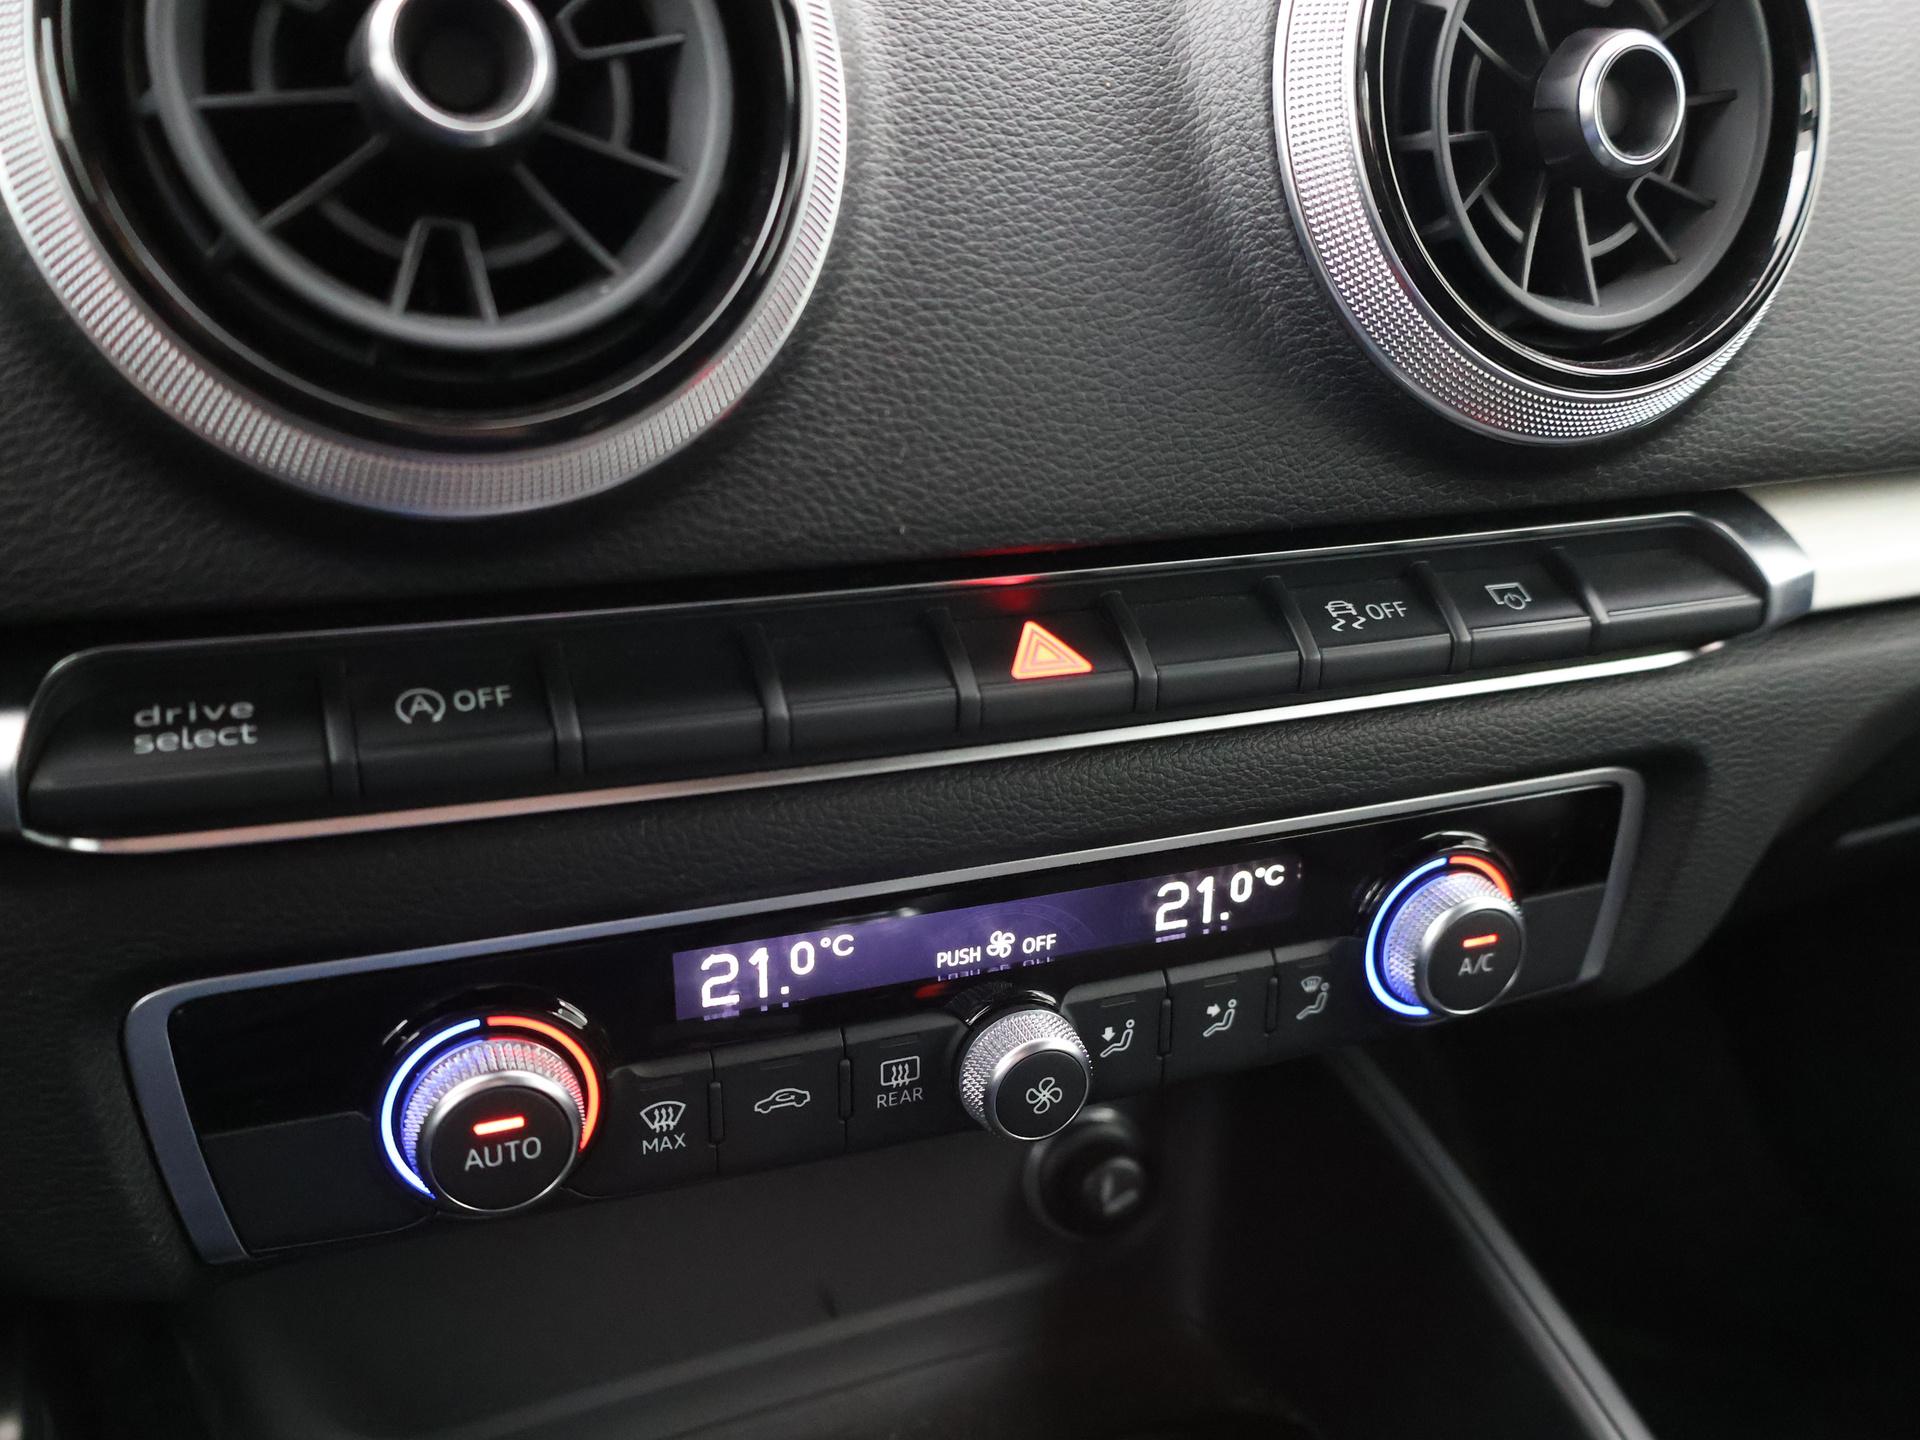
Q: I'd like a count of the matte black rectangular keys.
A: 15